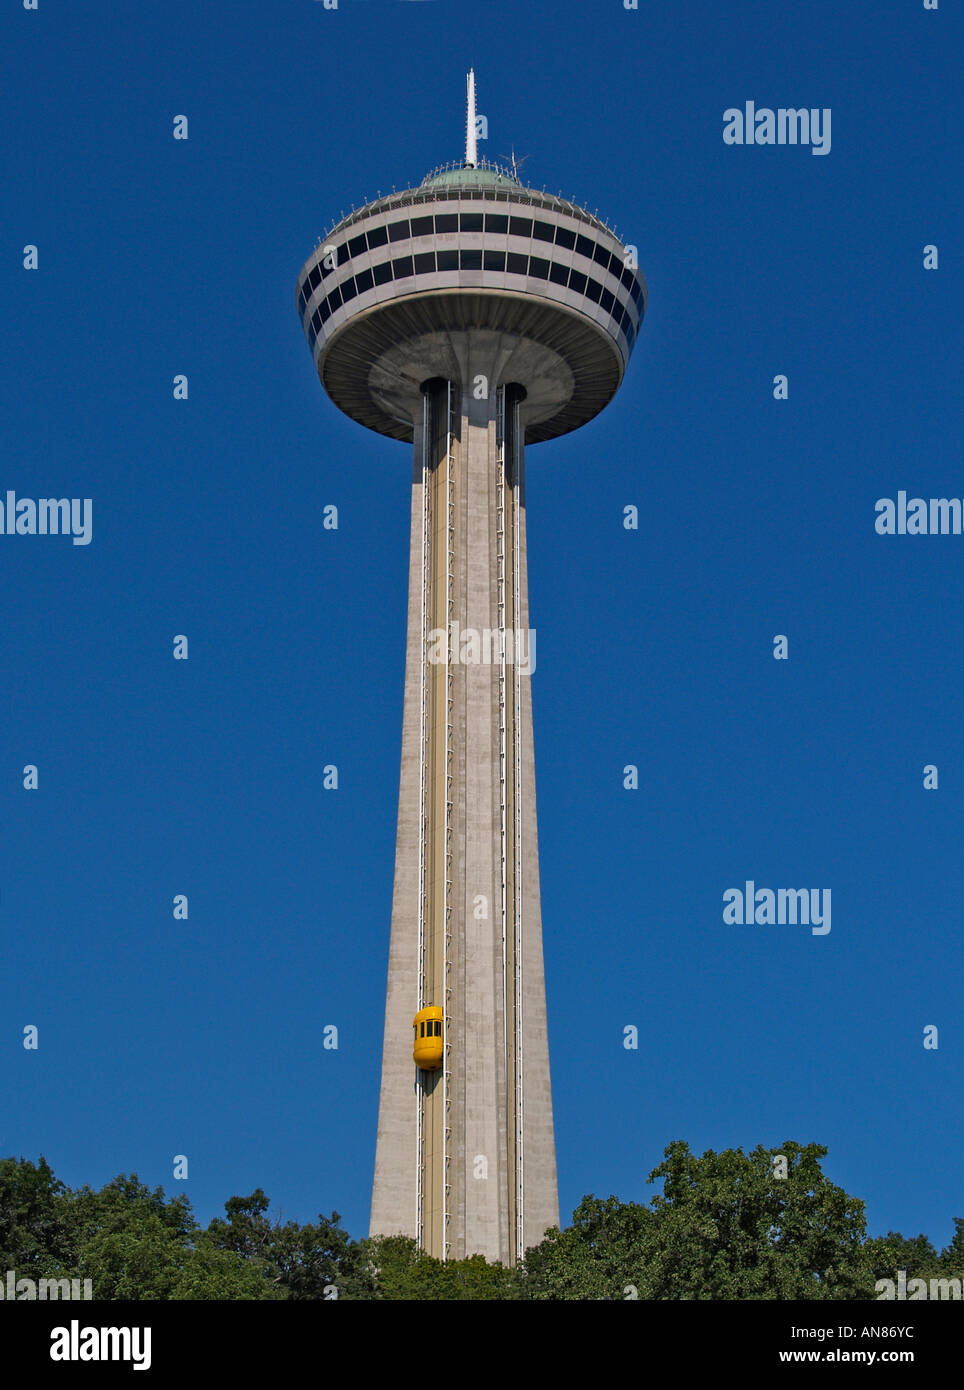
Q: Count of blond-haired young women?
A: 0